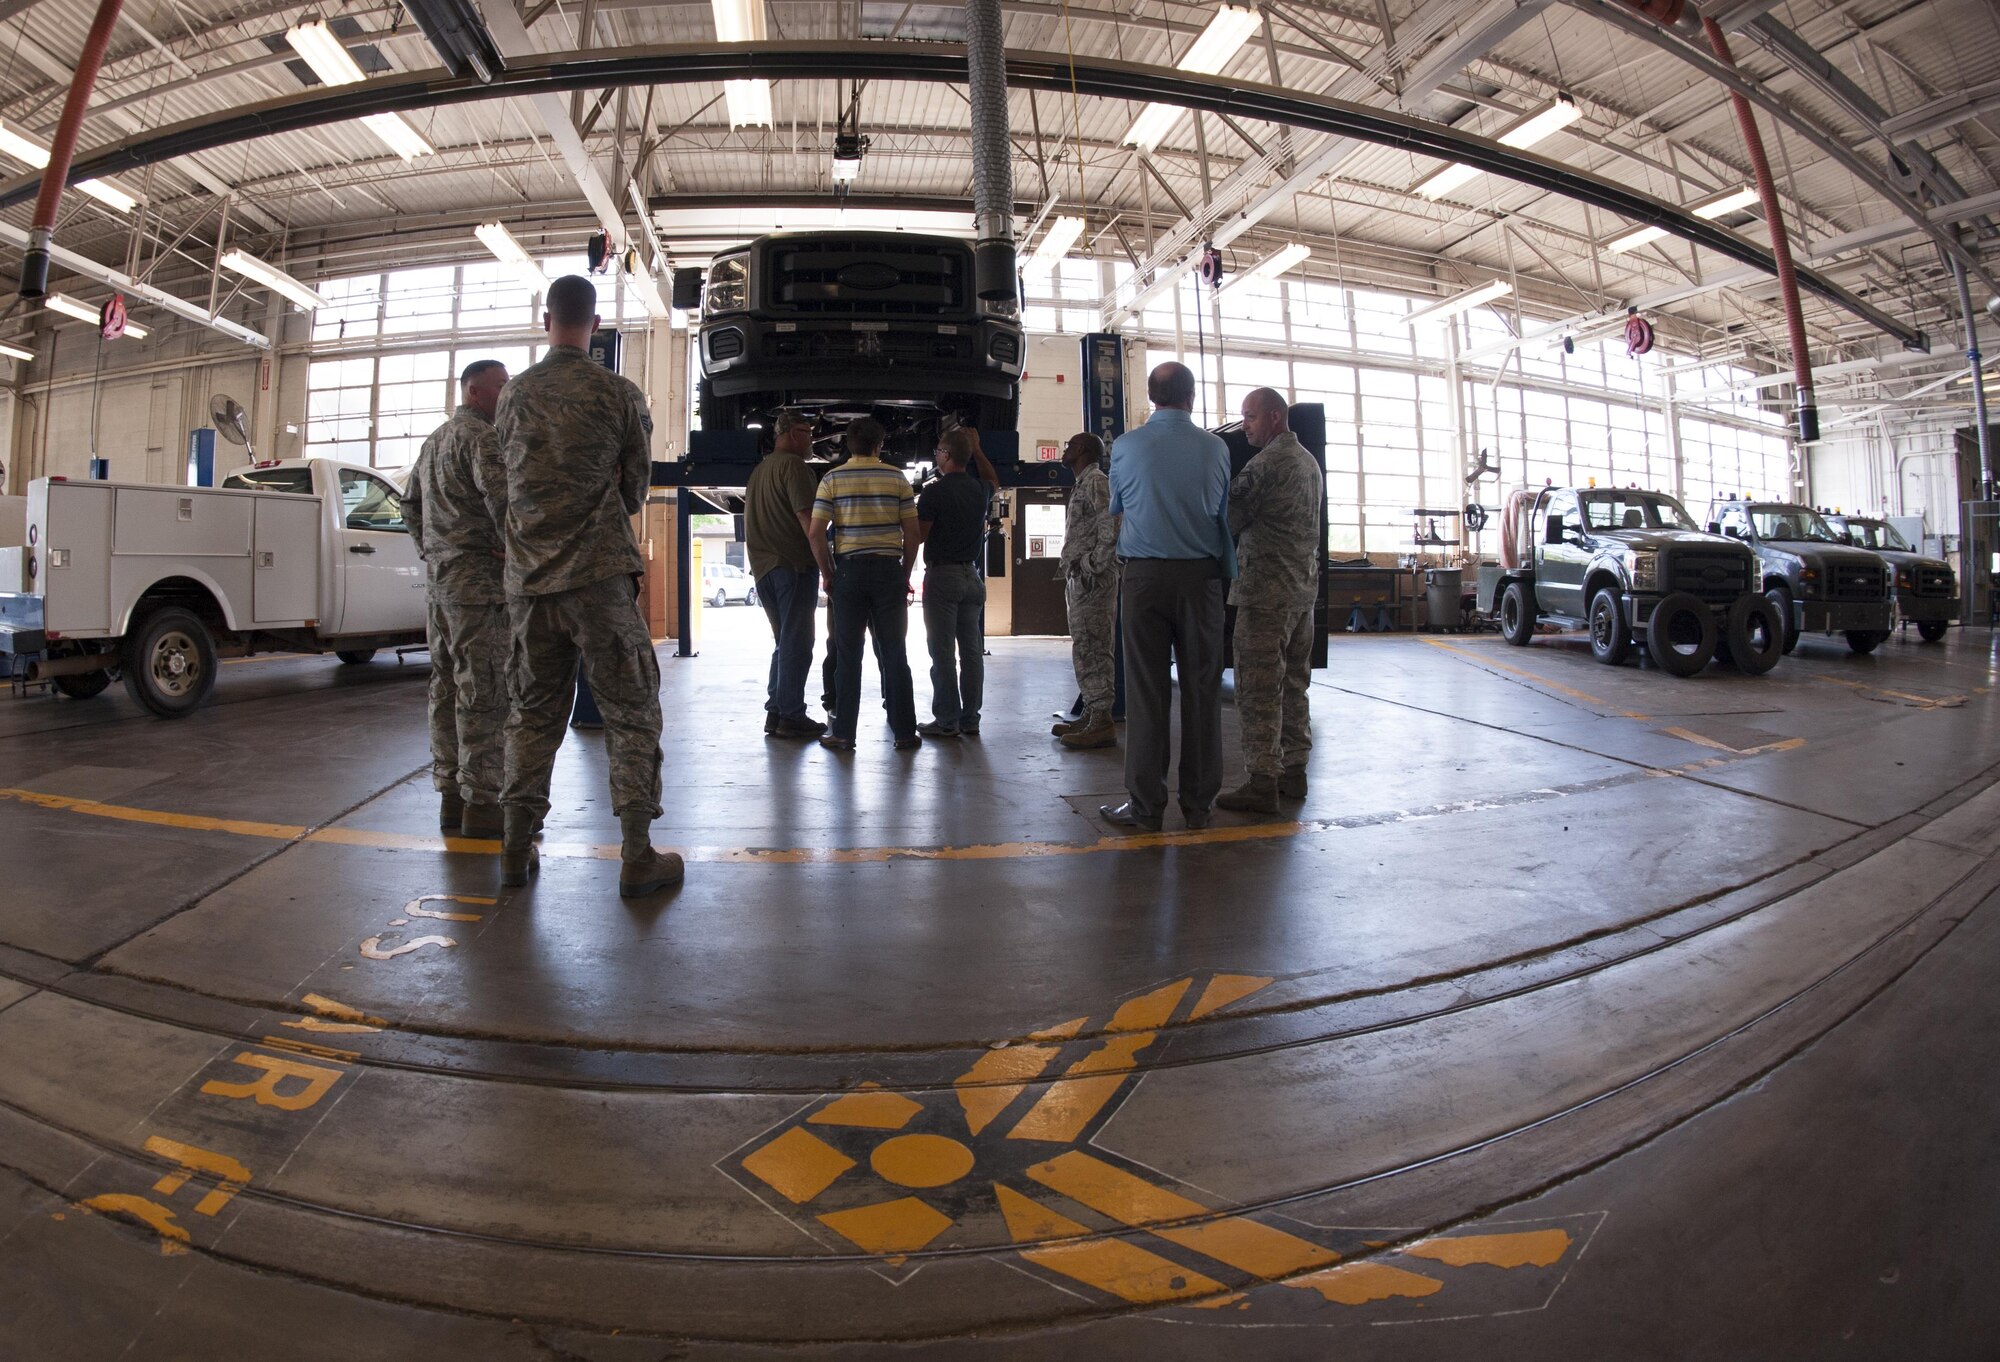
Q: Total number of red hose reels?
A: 4